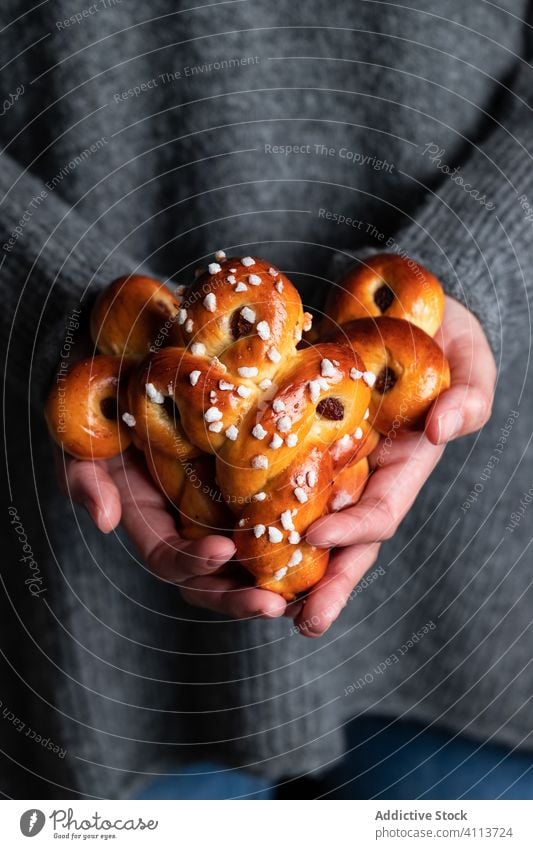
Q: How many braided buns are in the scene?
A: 3